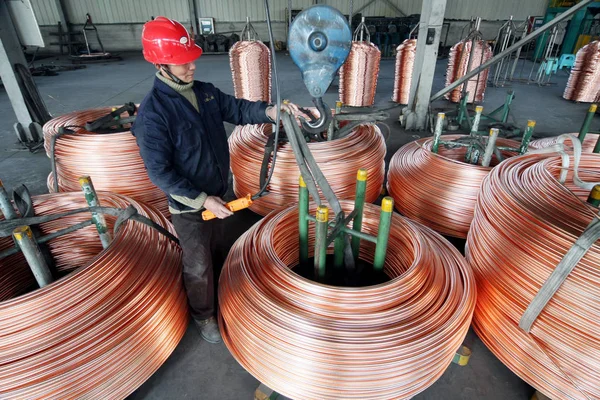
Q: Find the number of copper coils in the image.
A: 12